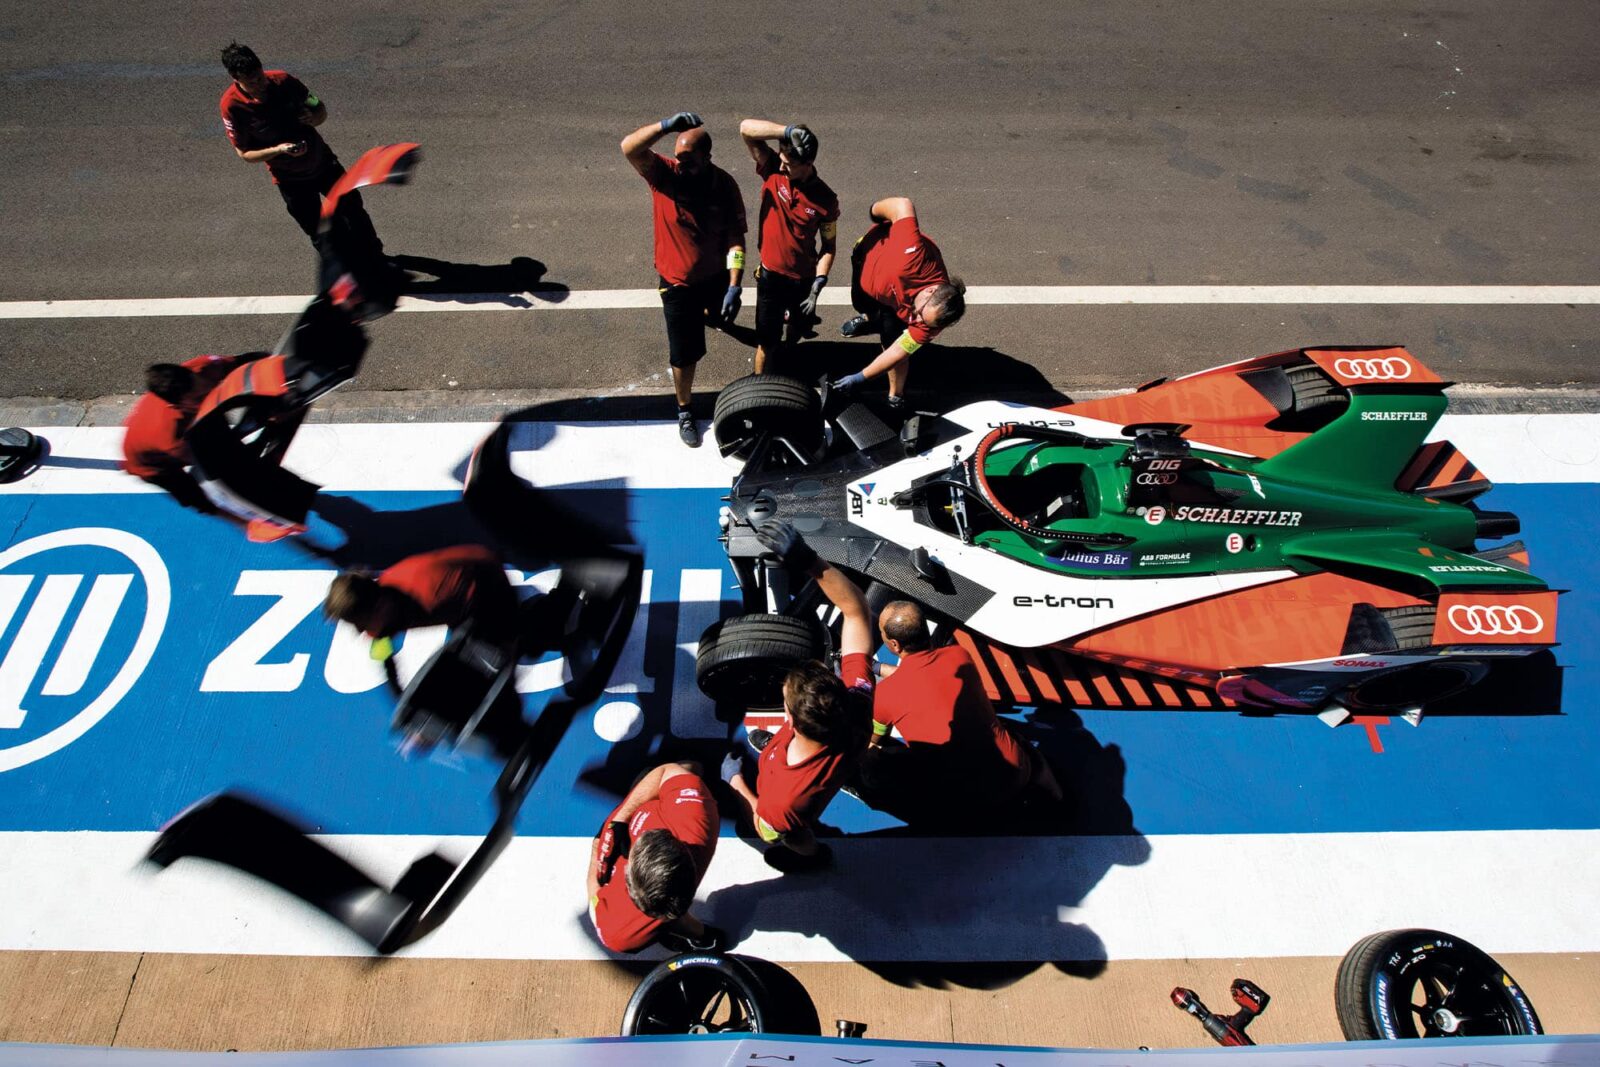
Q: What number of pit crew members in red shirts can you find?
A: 9